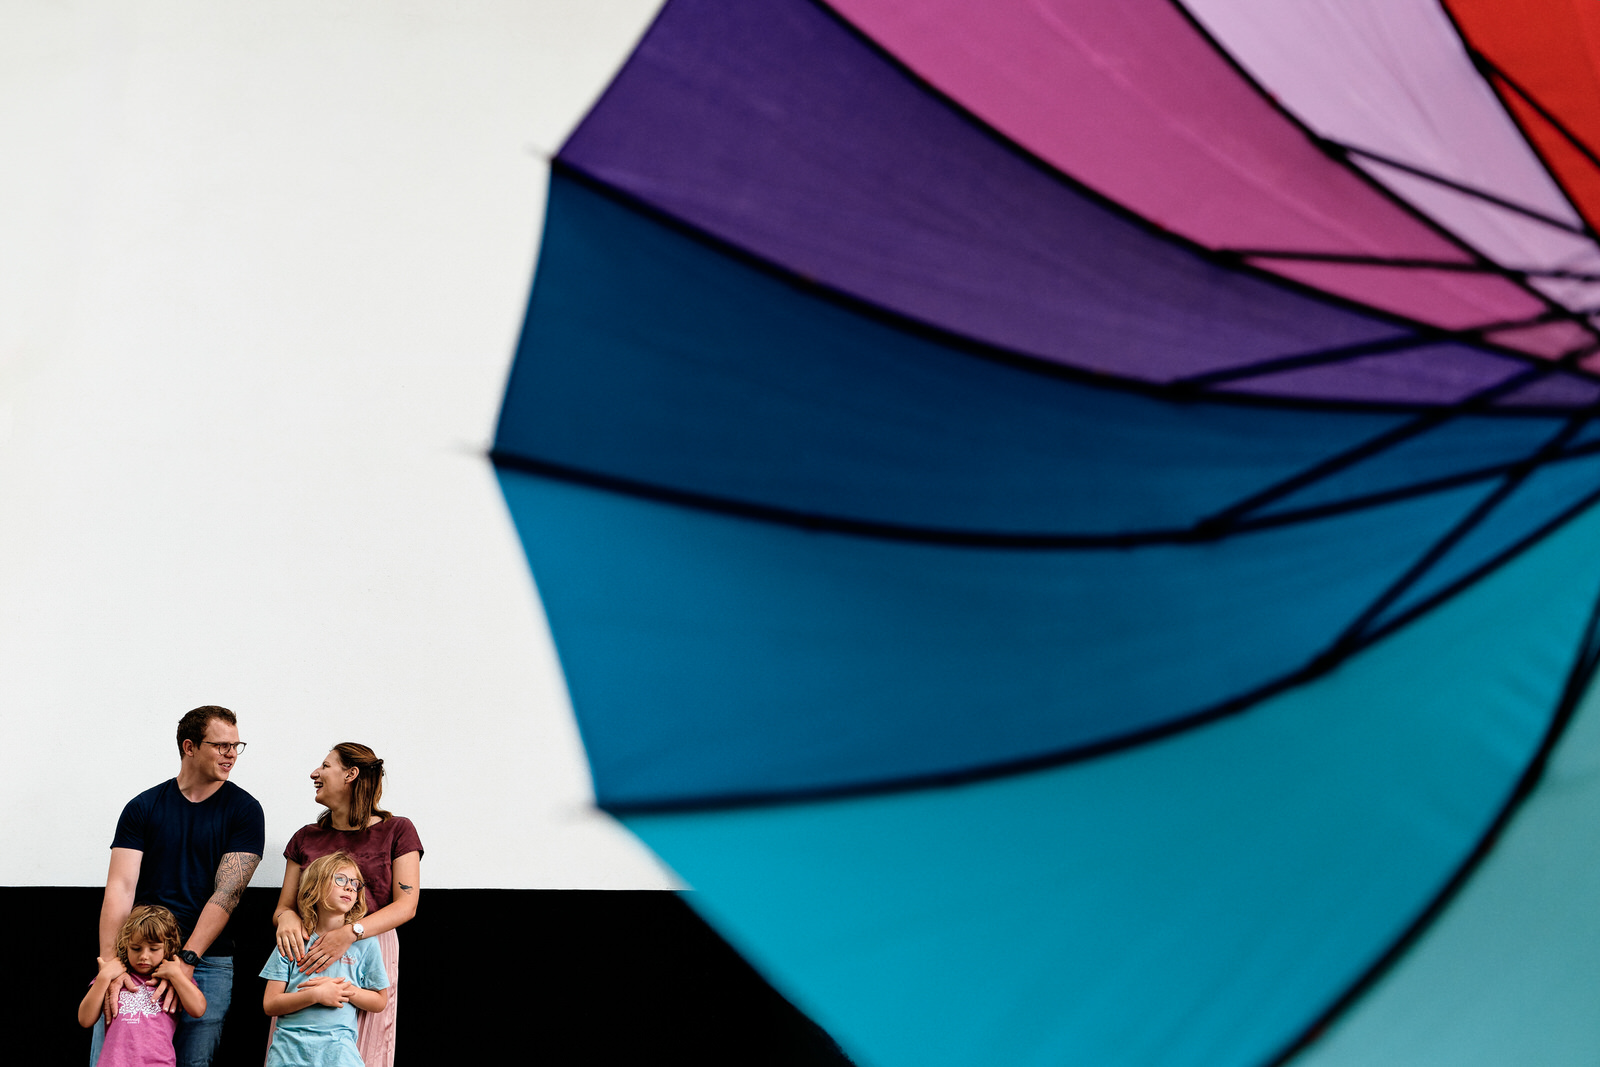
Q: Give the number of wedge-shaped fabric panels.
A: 8